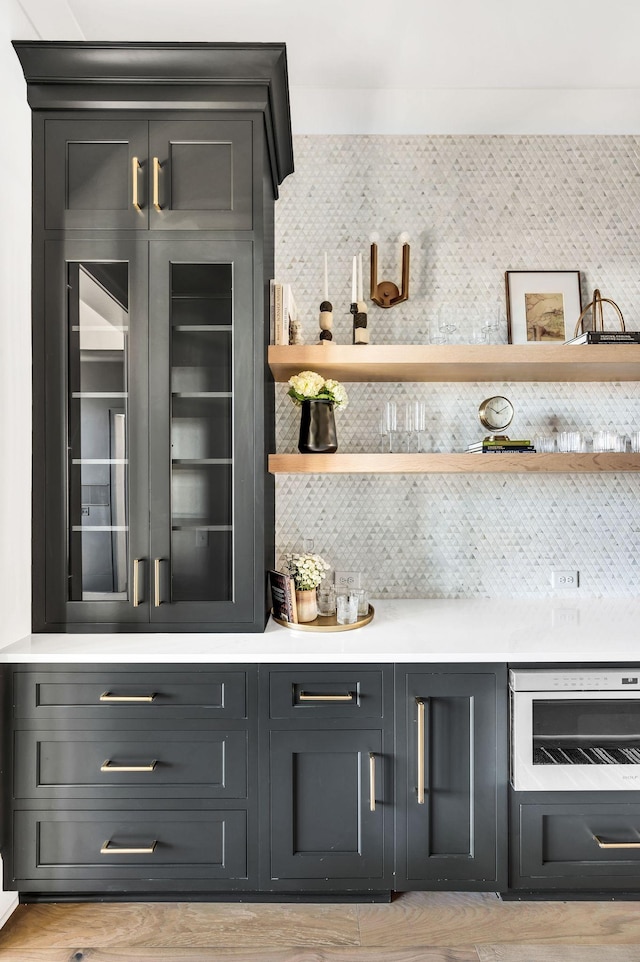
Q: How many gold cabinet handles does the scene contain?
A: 11